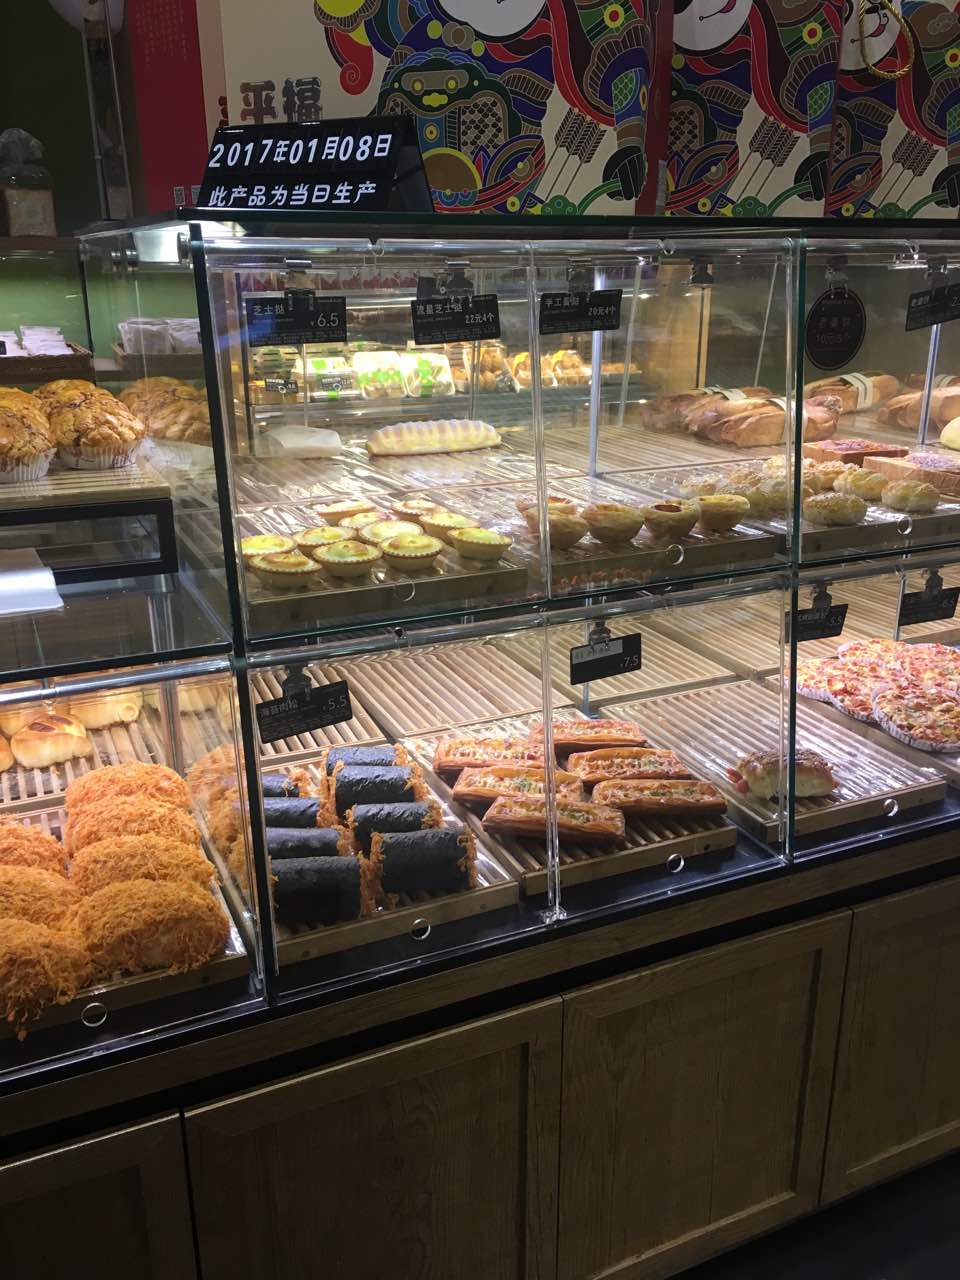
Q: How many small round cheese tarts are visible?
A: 11